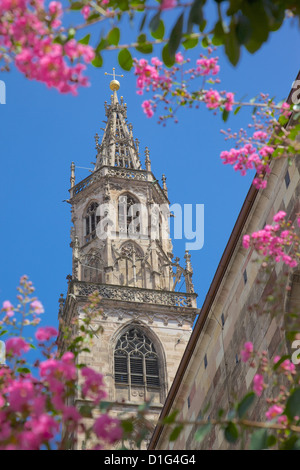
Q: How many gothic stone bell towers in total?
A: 1